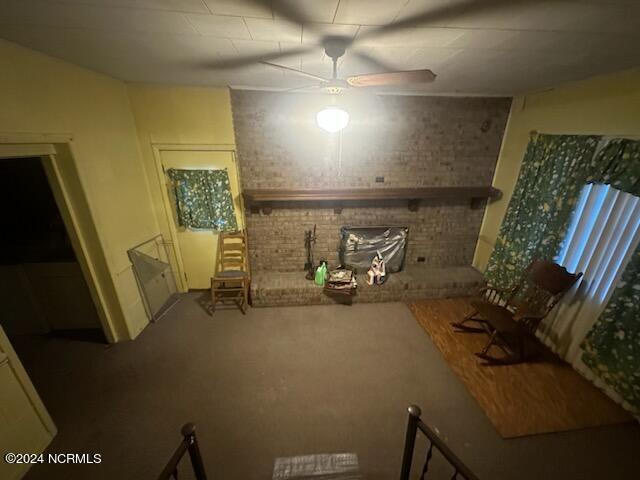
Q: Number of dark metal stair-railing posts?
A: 2